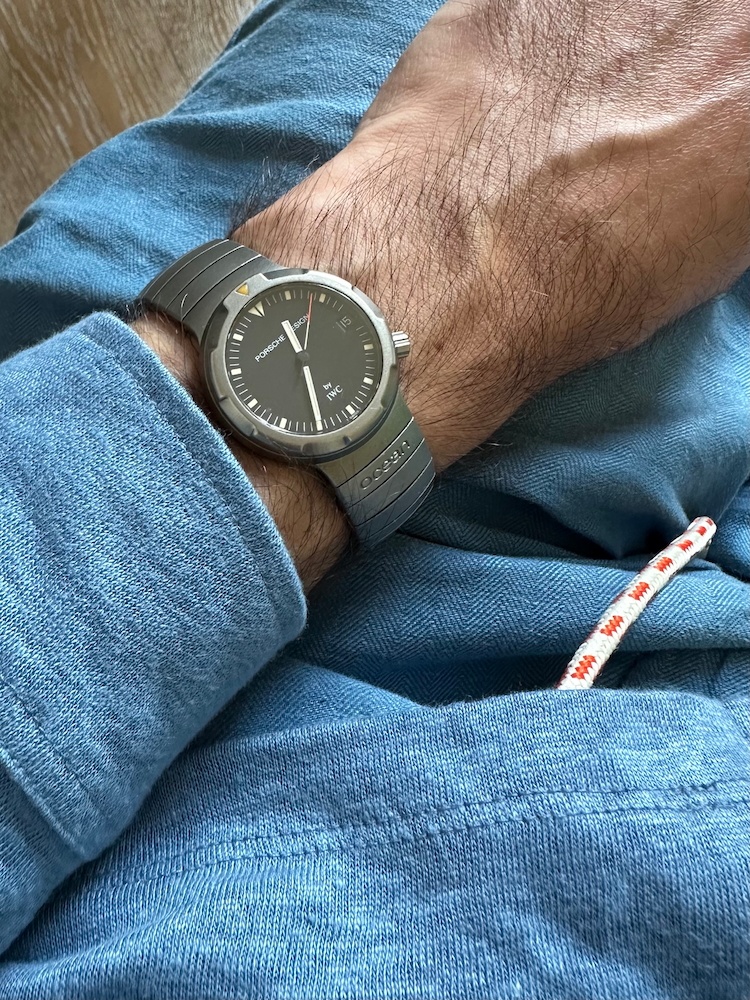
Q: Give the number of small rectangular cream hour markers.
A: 10